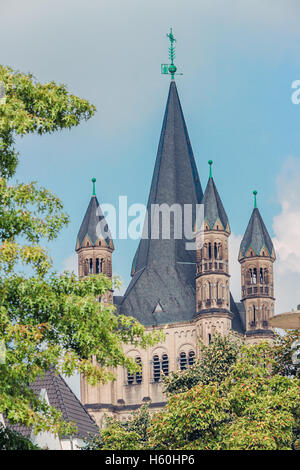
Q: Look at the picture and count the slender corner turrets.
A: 3